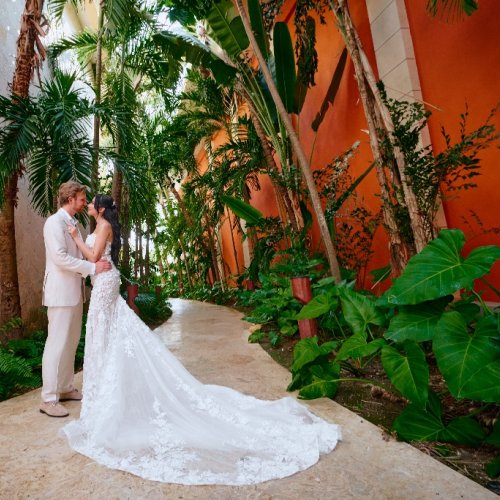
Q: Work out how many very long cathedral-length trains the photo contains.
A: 1